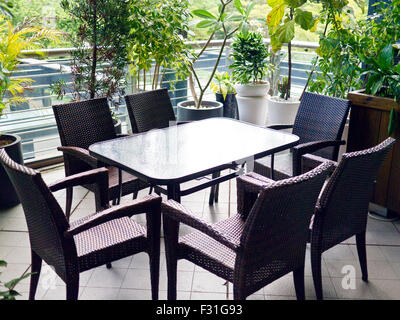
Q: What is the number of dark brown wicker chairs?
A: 6